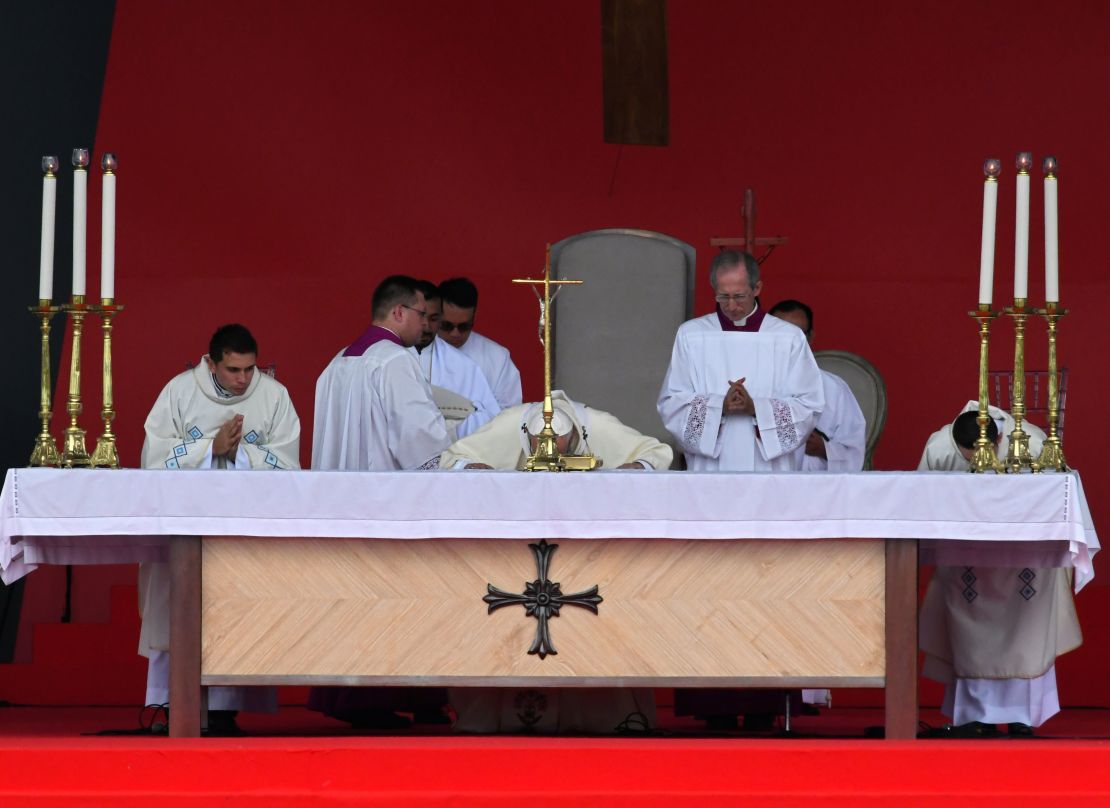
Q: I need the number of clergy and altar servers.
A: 8